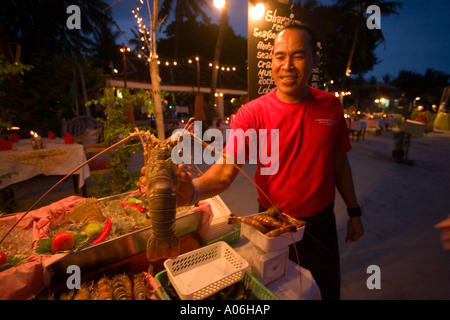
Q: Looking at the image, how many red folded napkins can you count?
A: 4